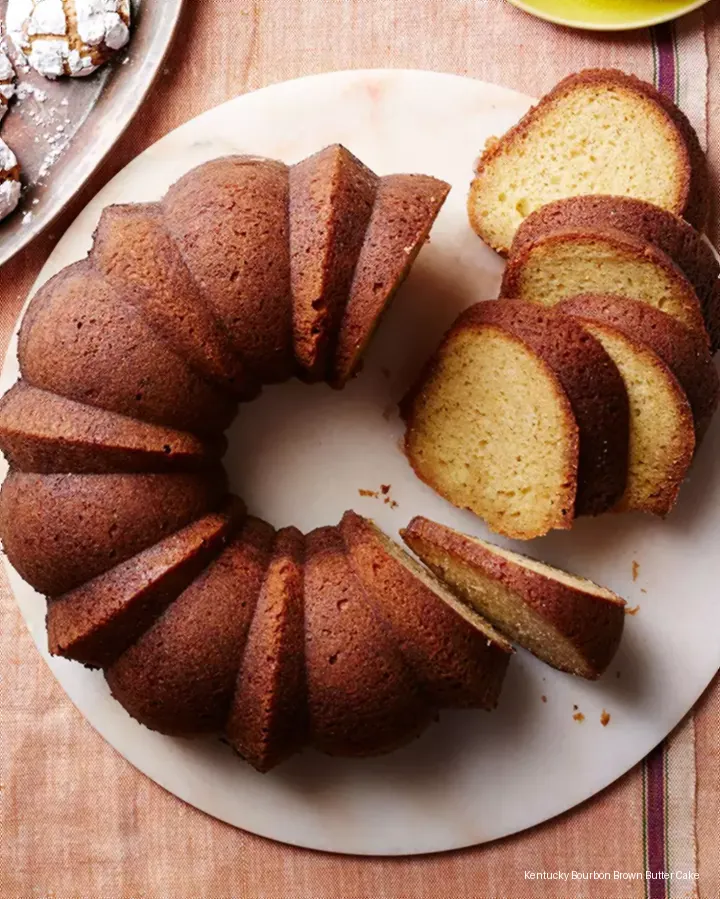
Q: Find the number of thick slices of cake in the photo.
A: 5